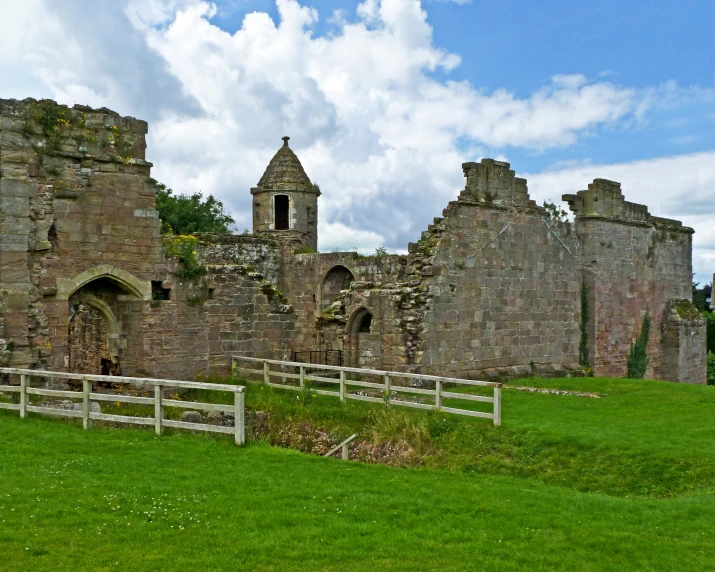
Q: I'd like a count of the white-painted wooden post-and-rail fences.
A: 2